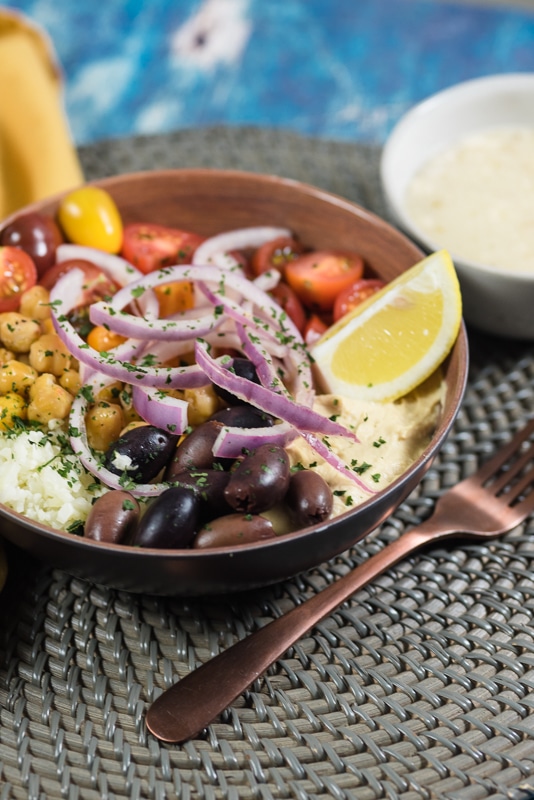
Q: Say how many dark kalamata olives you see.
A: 10